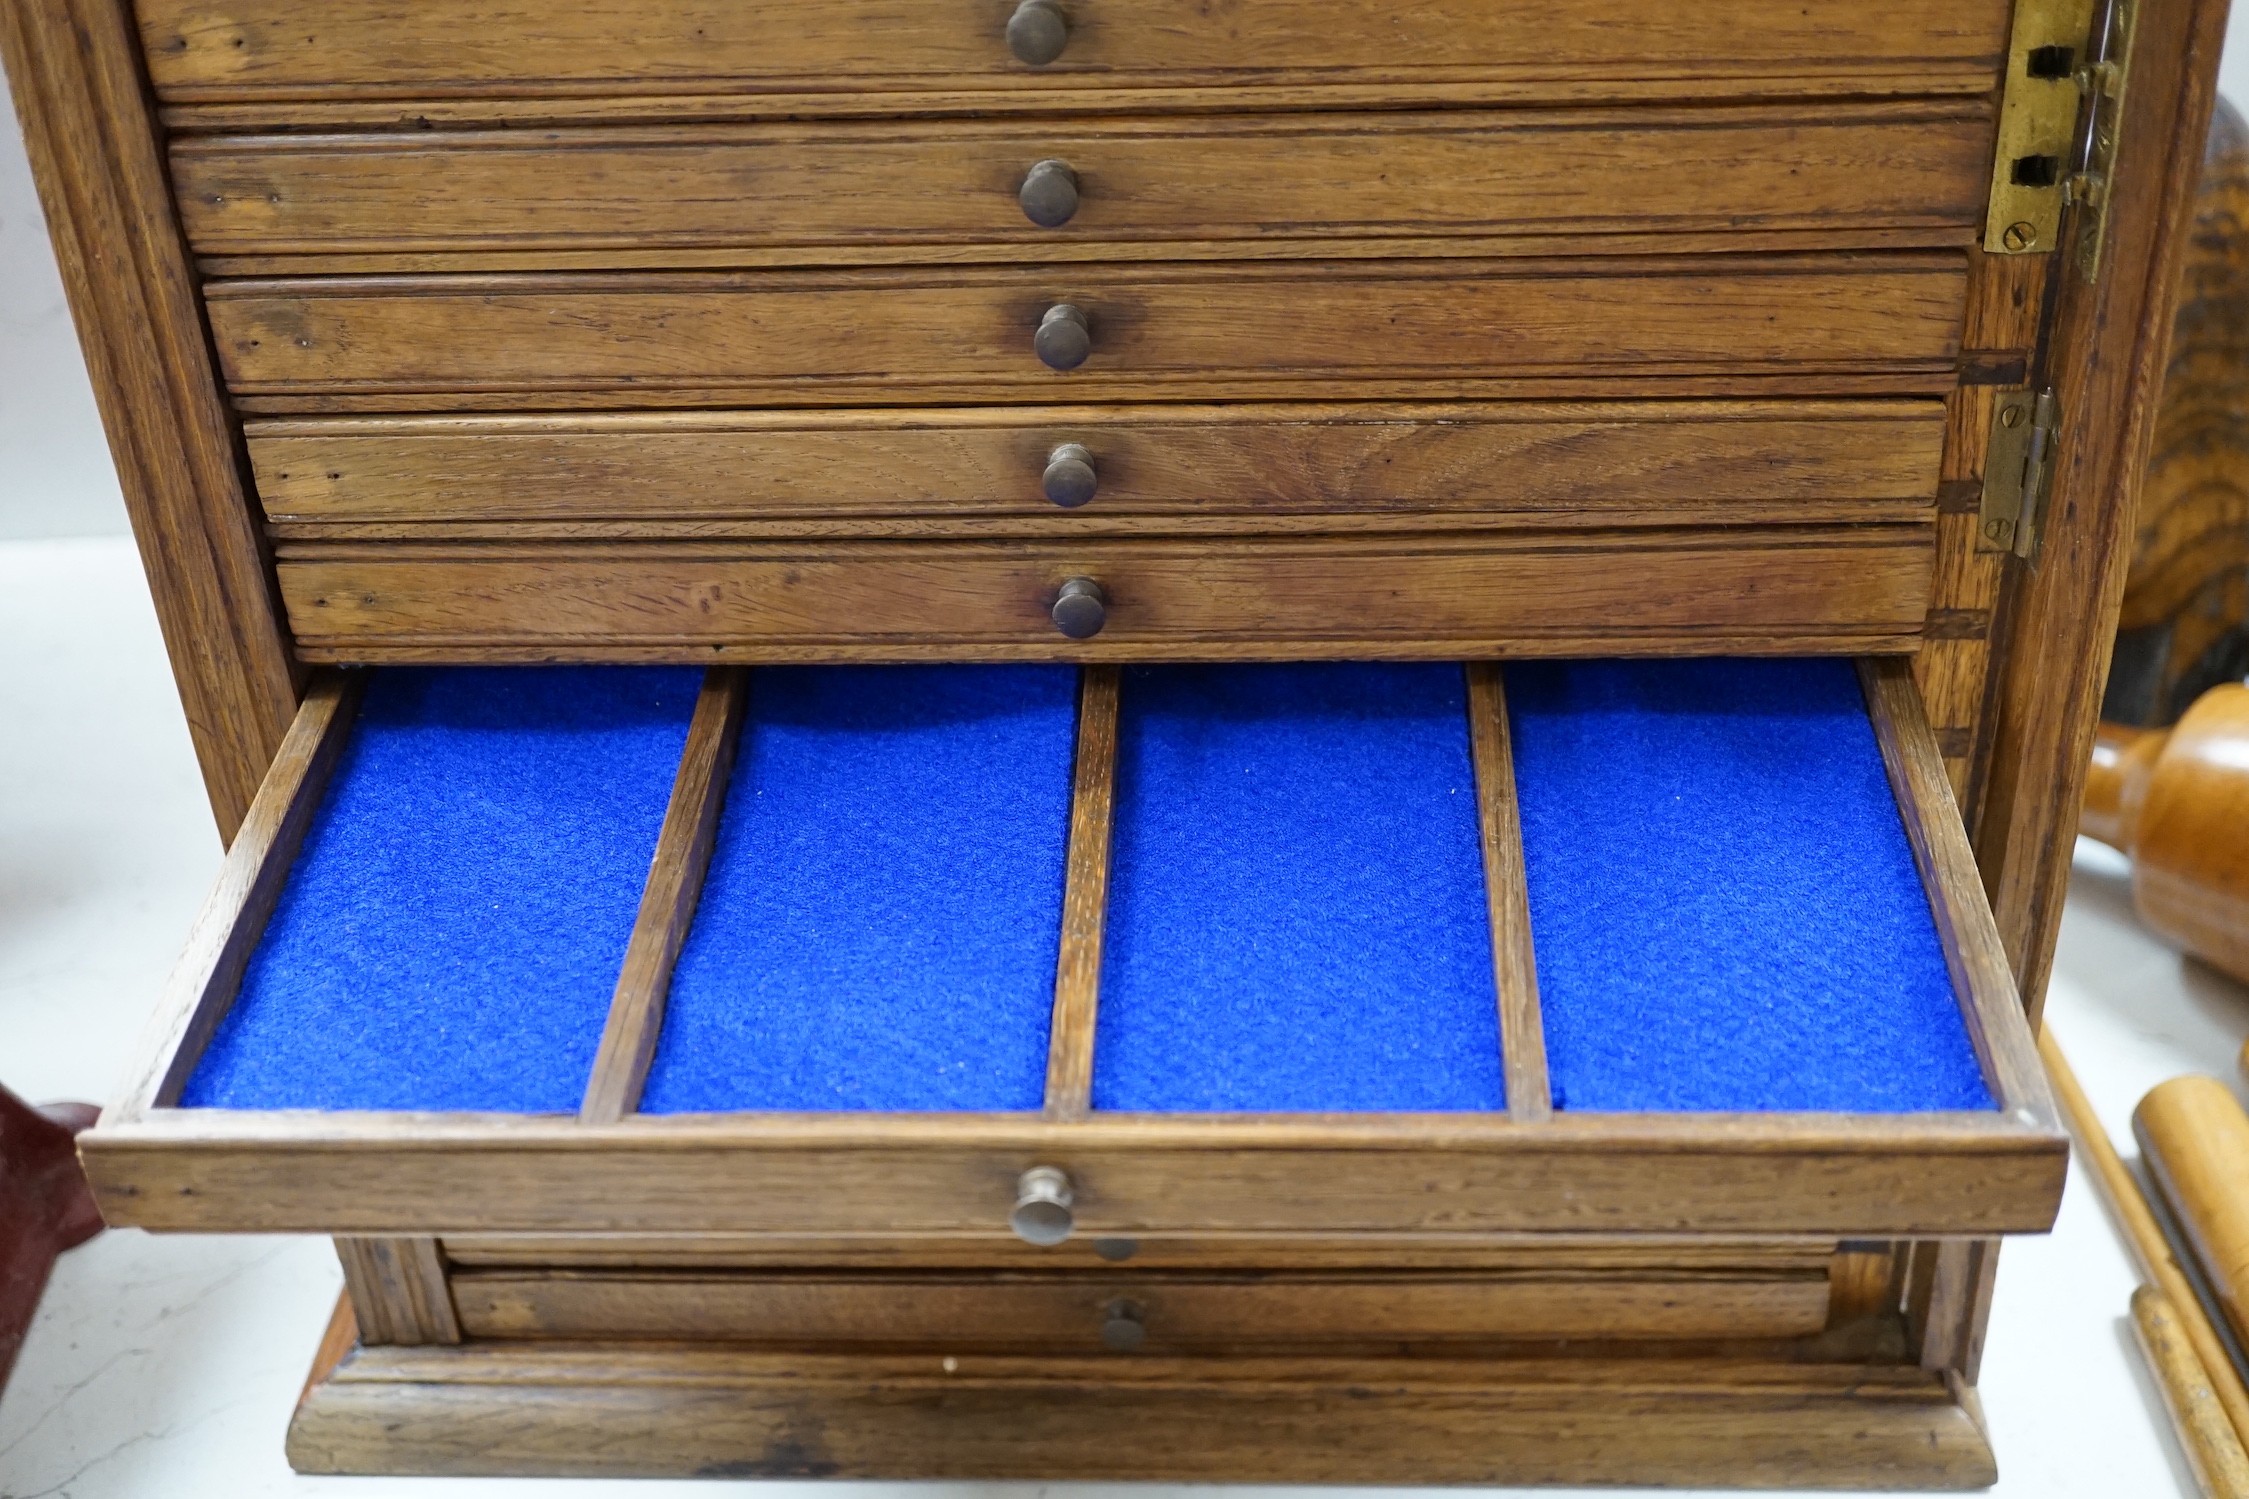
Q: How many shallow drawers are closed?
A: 7